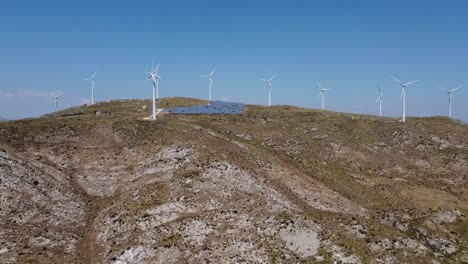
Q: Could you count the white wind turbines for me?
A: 10